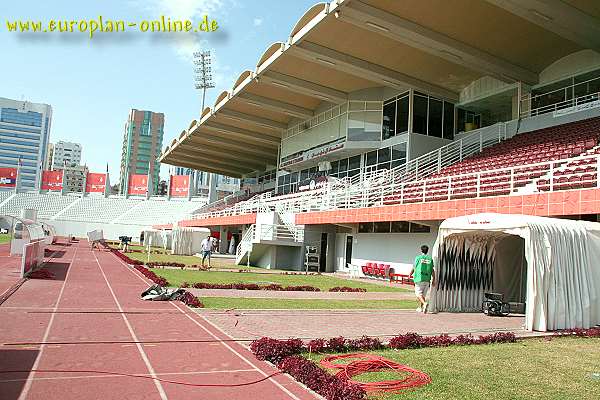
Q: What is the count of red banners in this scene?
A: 5